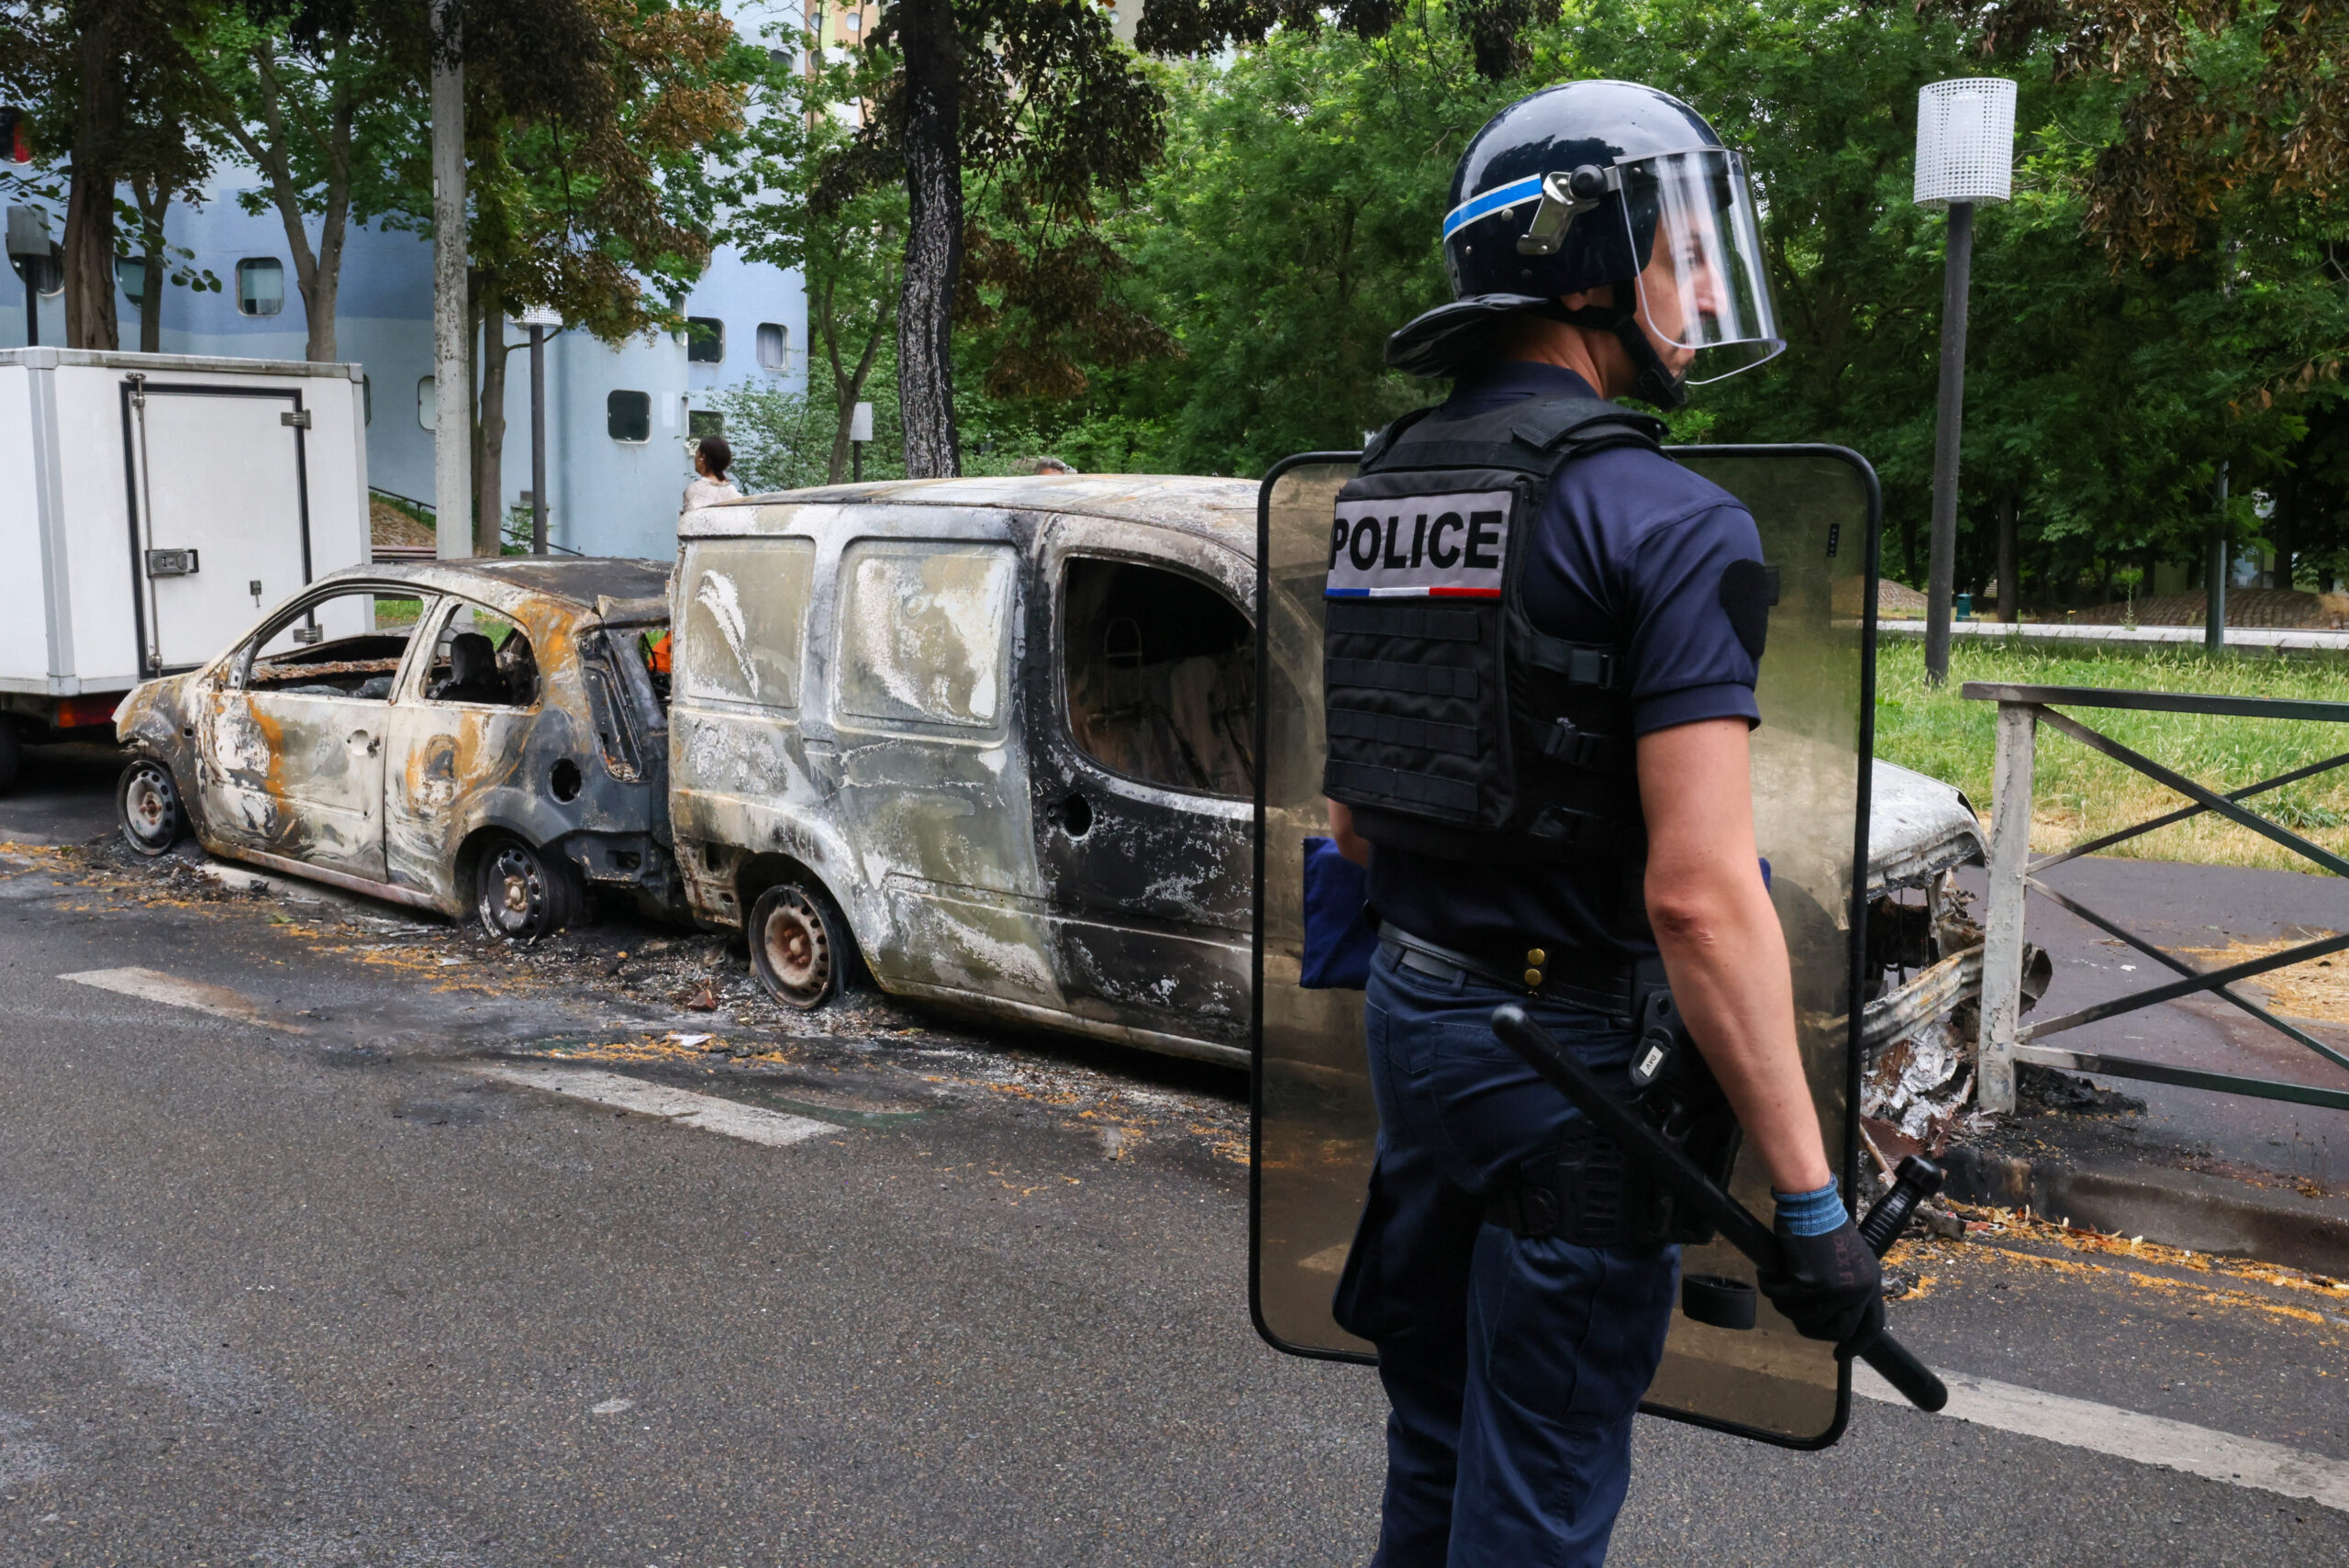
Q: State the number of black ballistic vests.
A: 1